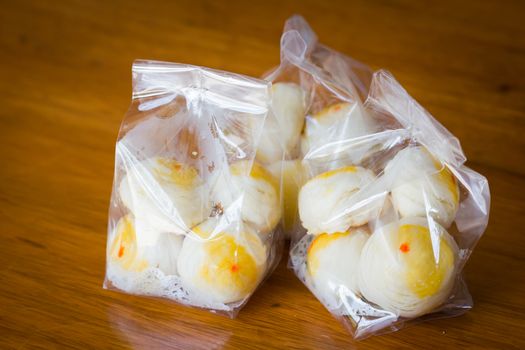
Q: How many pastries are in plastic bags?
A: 11